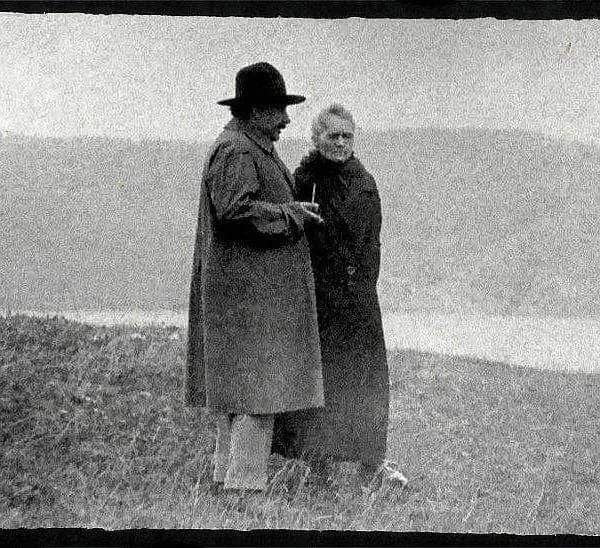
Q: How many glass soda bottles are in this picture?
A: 0